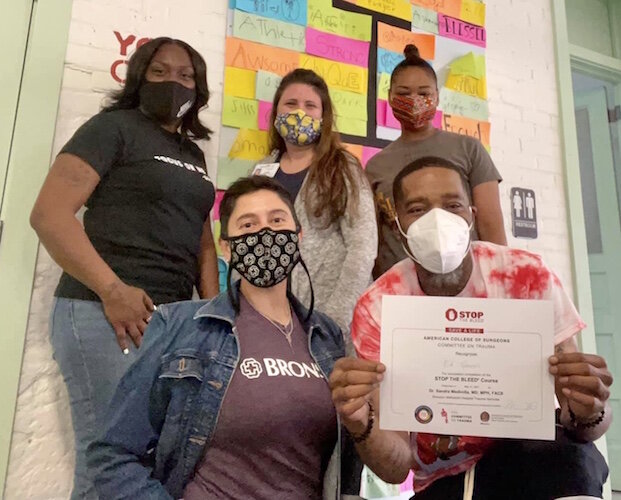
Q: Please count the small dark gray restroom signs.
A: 1